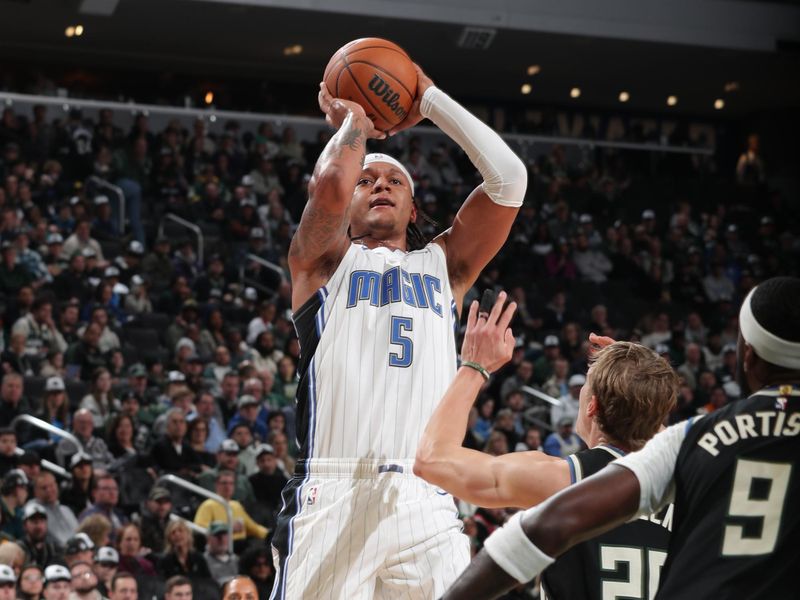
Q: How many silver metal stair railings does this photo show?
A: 6